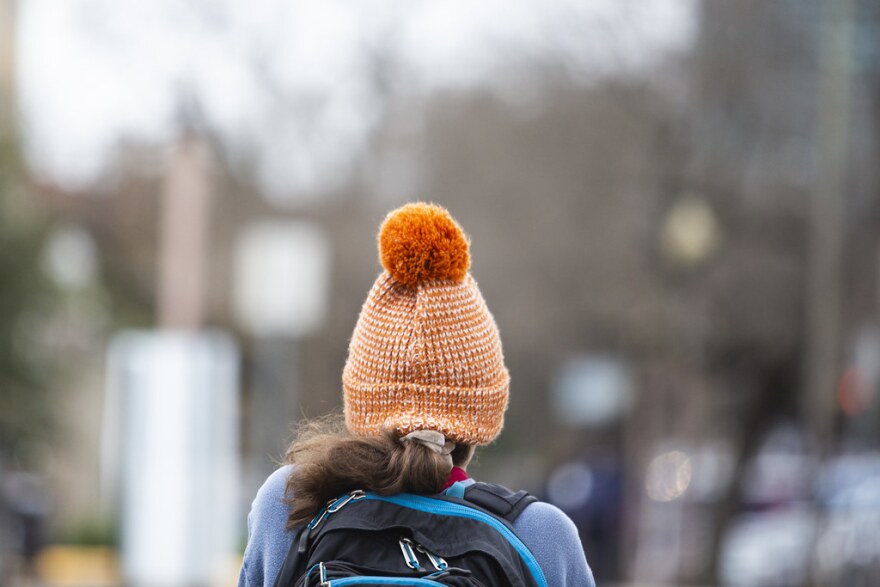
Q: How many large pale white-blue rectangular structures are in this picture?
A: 1